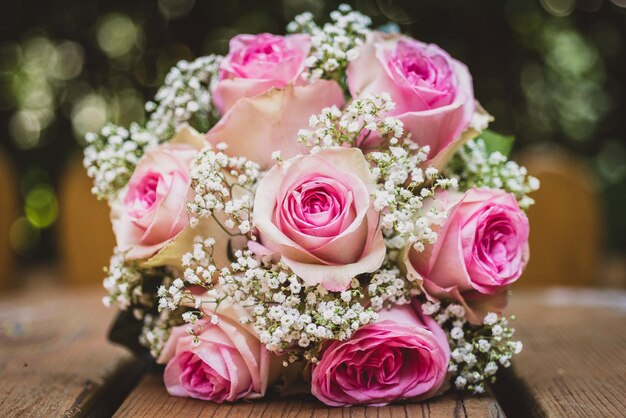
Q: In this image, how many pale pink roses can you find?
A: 7